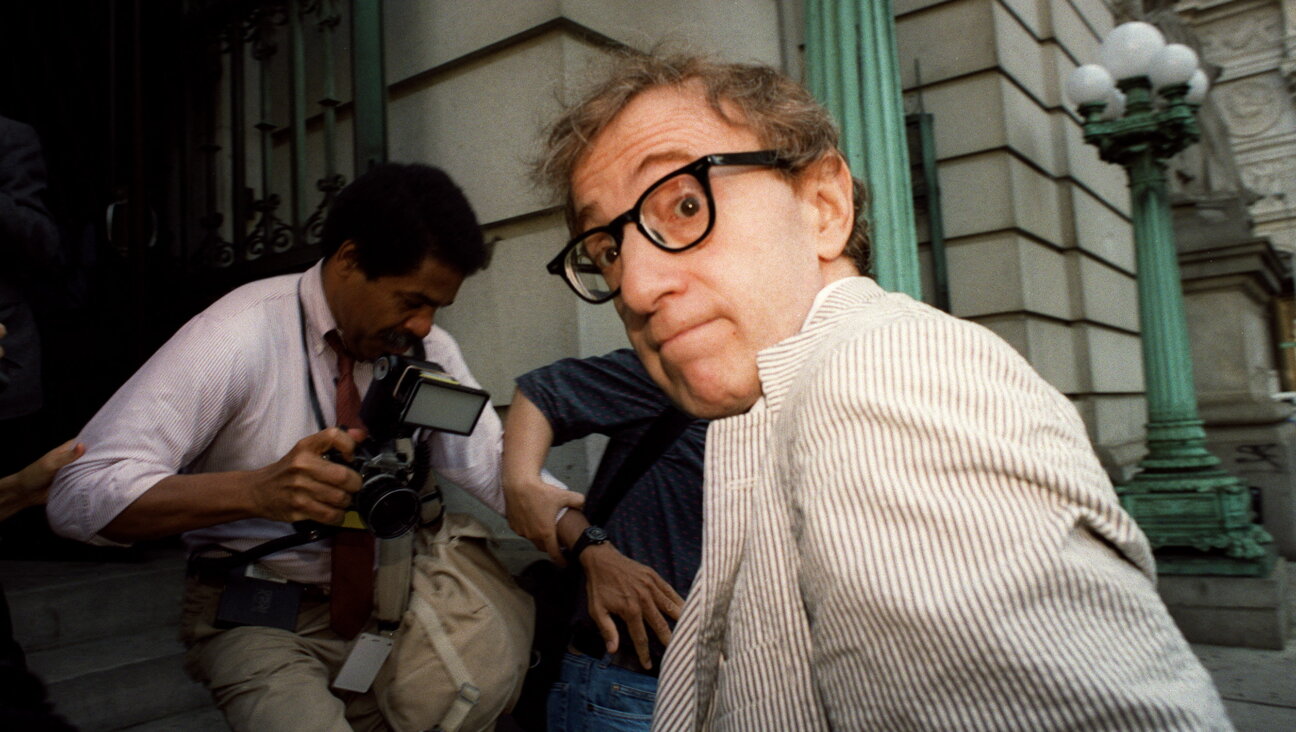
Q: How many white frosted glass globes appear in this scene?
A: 5